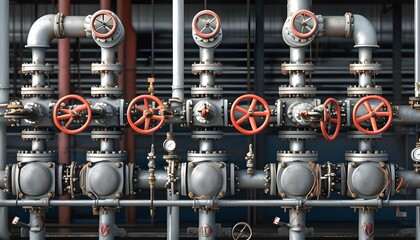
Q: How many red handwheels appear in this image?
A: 8